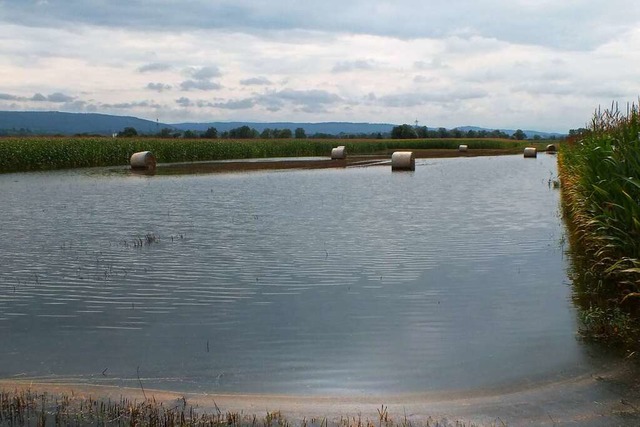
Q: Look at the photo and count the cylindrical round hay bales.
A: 6